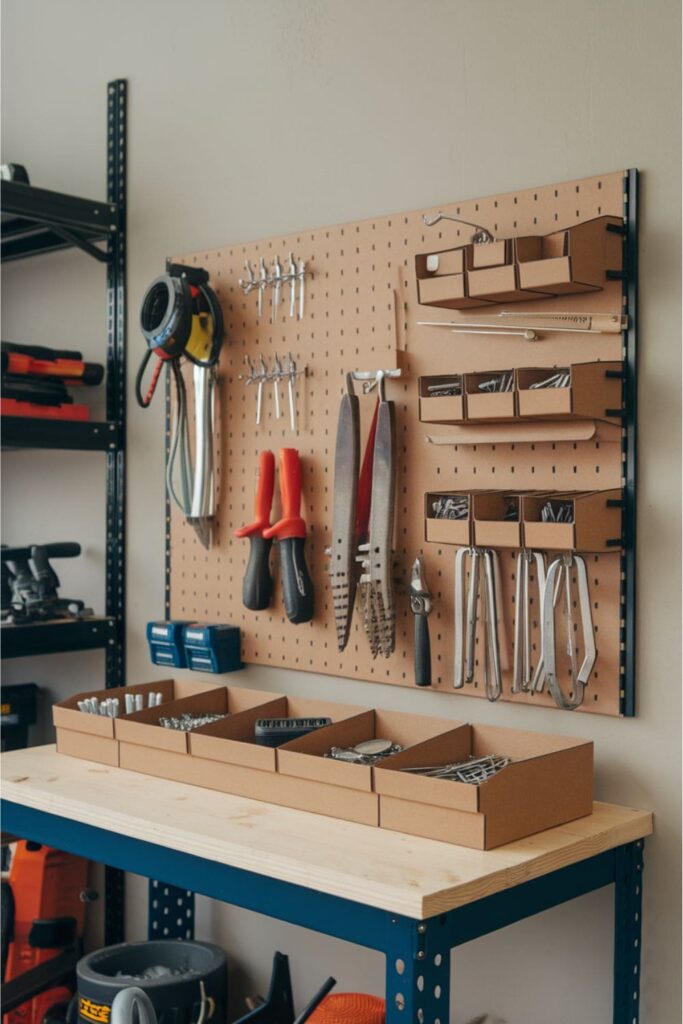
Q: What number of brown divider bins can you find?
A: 14